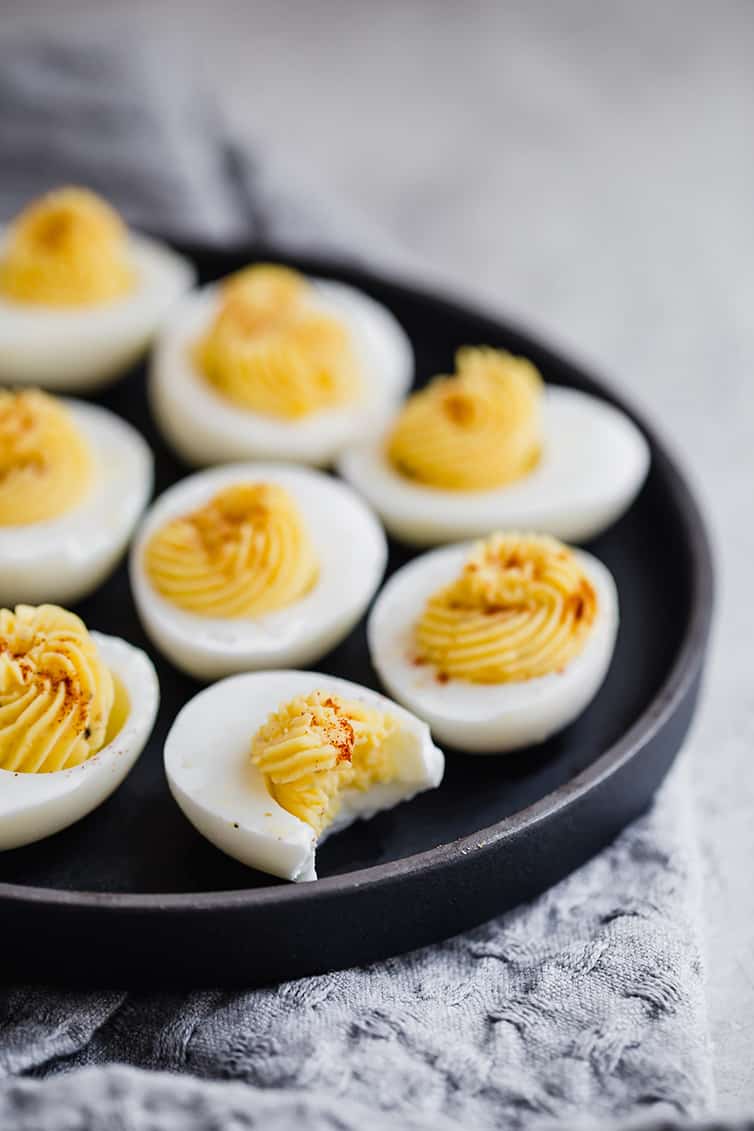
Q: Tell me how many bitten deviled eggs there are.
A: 1